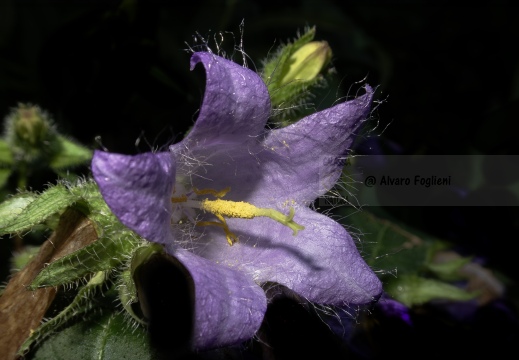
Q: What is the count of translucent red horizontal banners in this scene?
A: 0